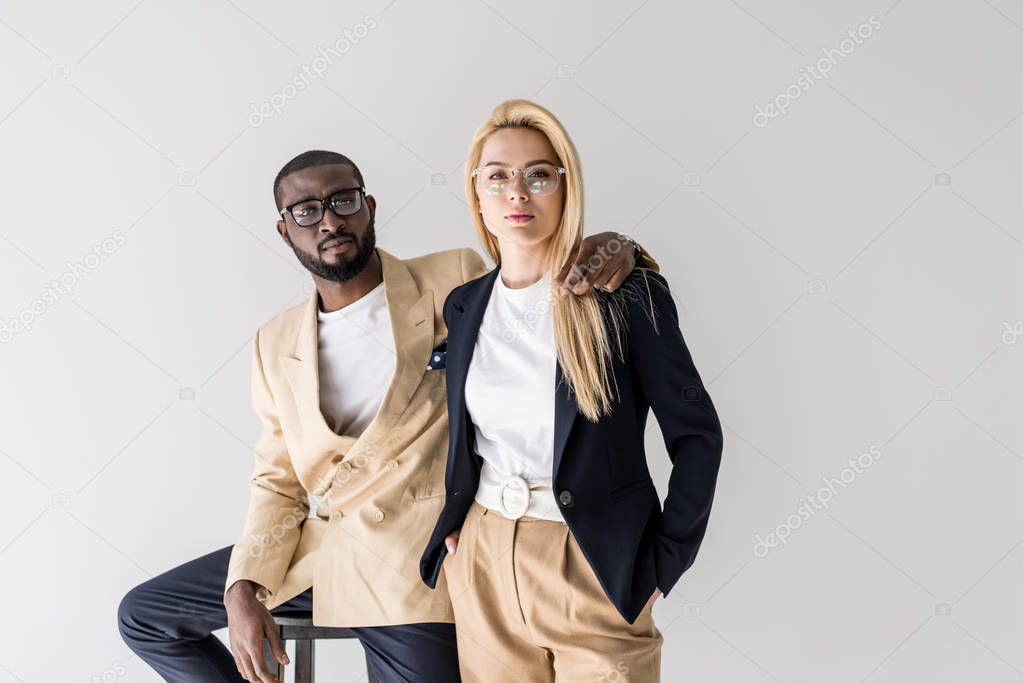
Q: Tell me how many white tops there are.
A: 2